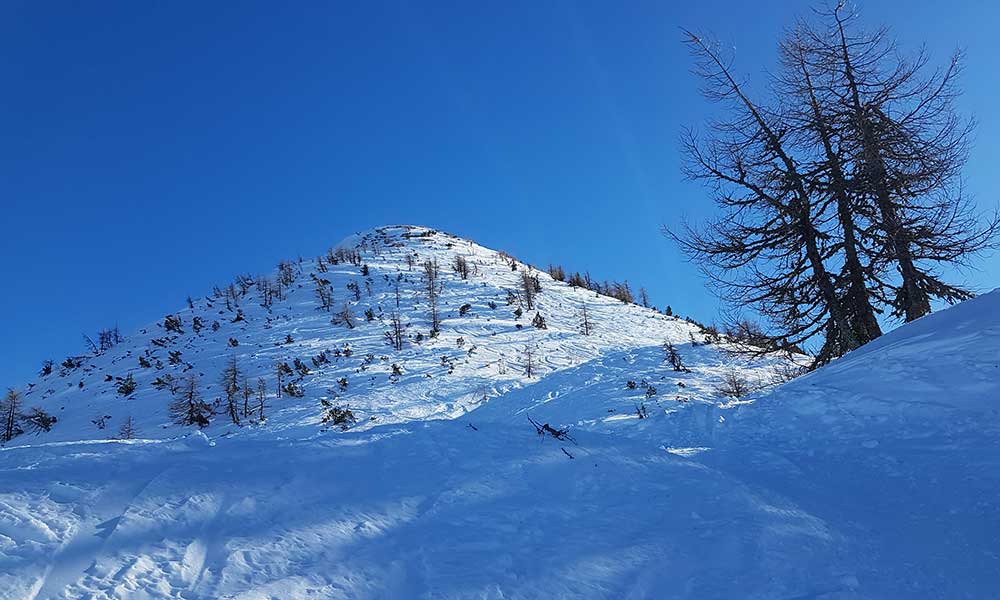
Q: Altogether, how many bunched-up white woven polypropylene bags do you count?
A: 0